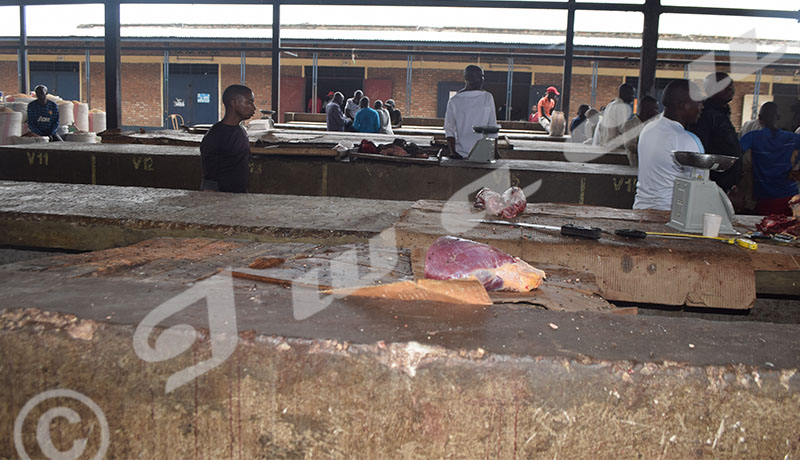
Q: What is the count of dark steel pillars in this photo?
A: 5